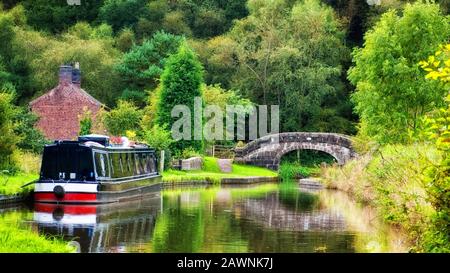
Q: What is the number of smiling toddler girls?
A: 0